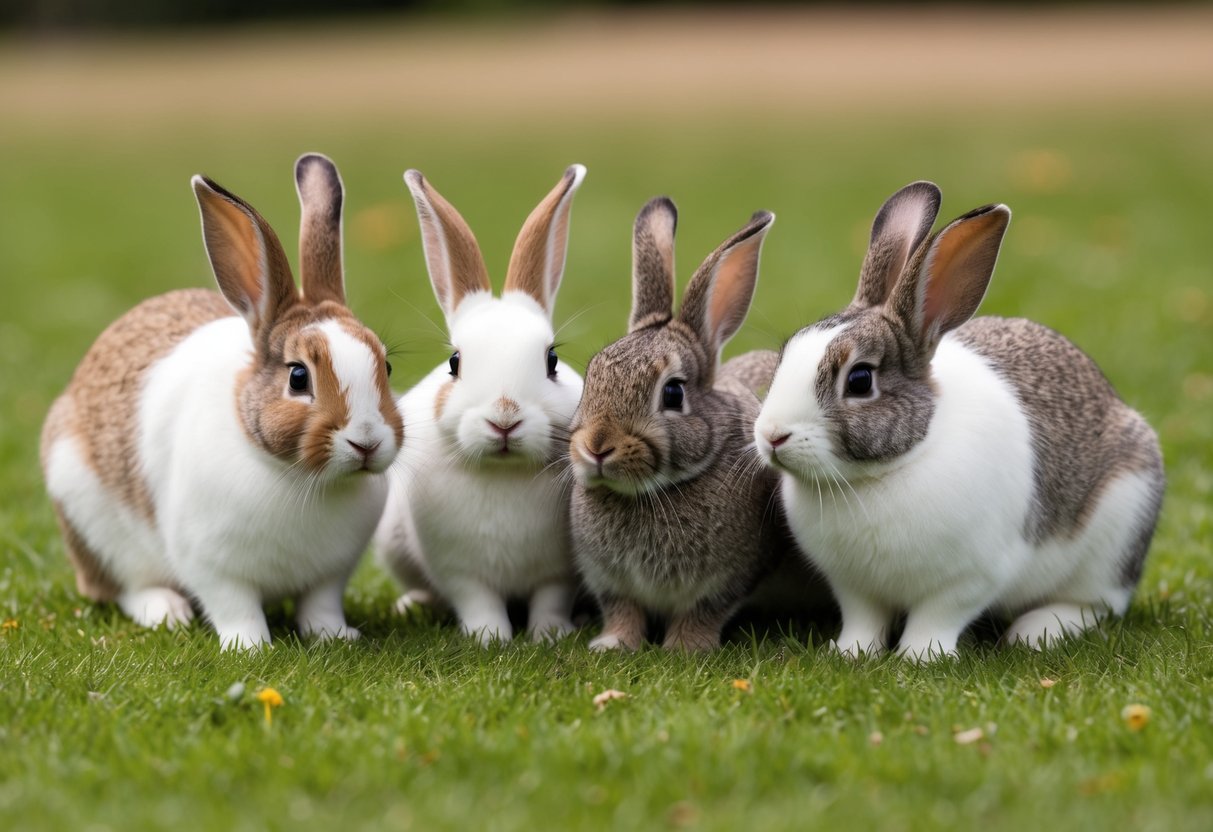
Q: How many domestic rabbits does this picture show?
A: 4